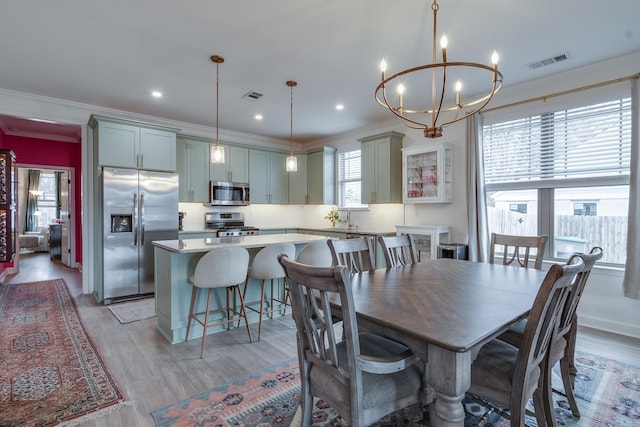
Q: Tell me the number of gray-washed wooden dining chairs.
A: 6